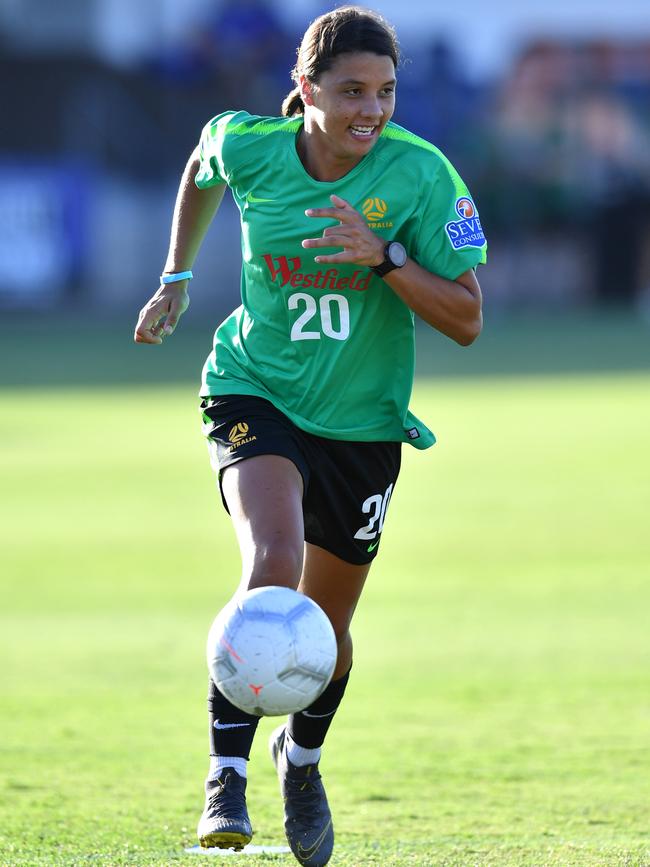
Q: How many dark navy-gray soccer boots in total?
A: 2